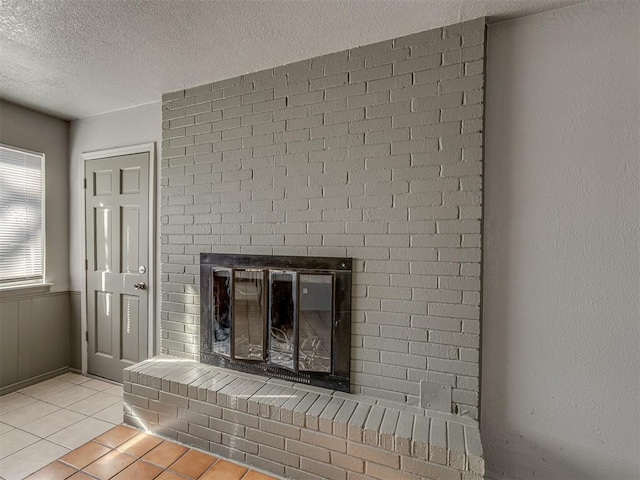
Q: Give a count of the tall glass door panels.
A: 4